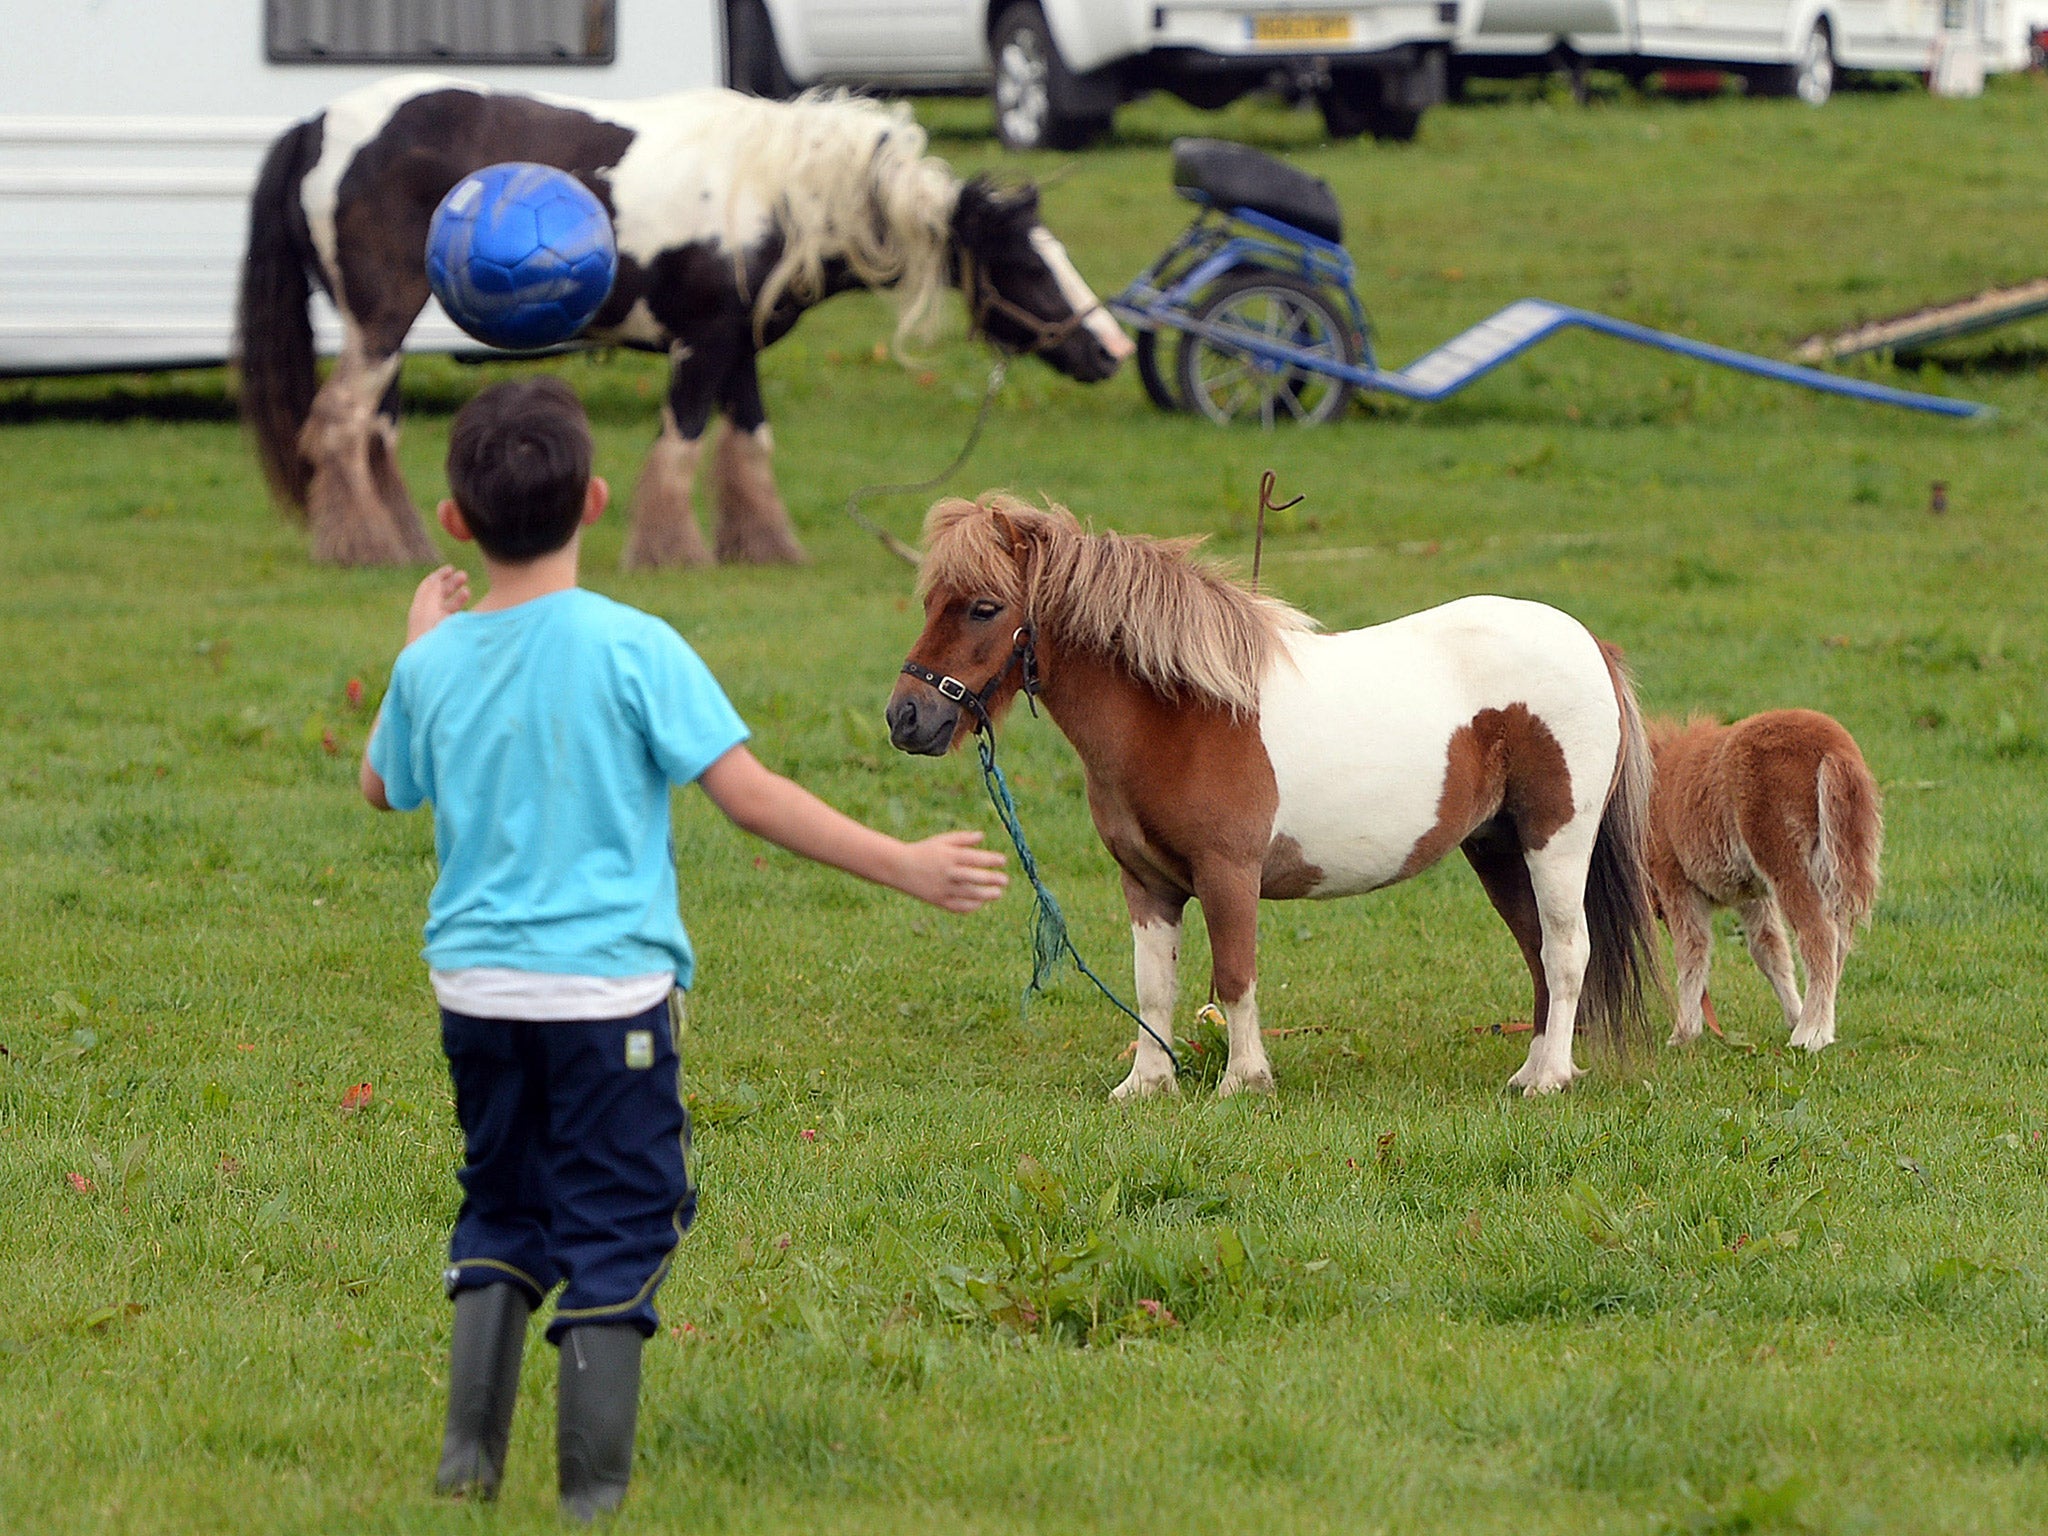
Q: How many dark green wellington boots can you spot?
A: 2